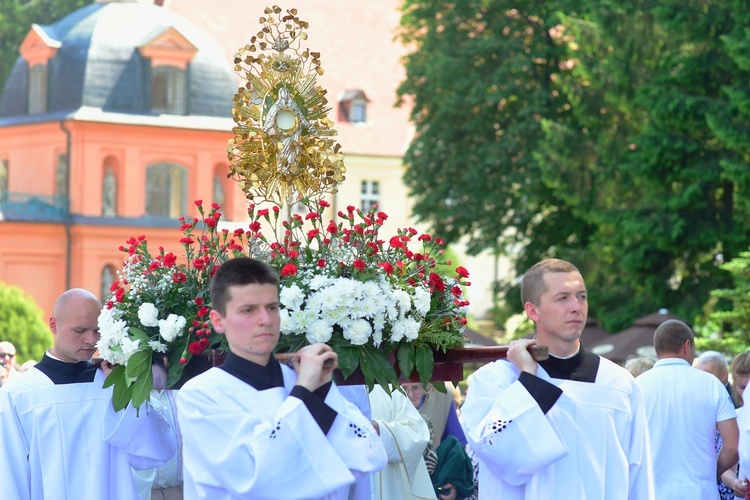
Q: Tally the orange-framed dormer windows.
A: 2